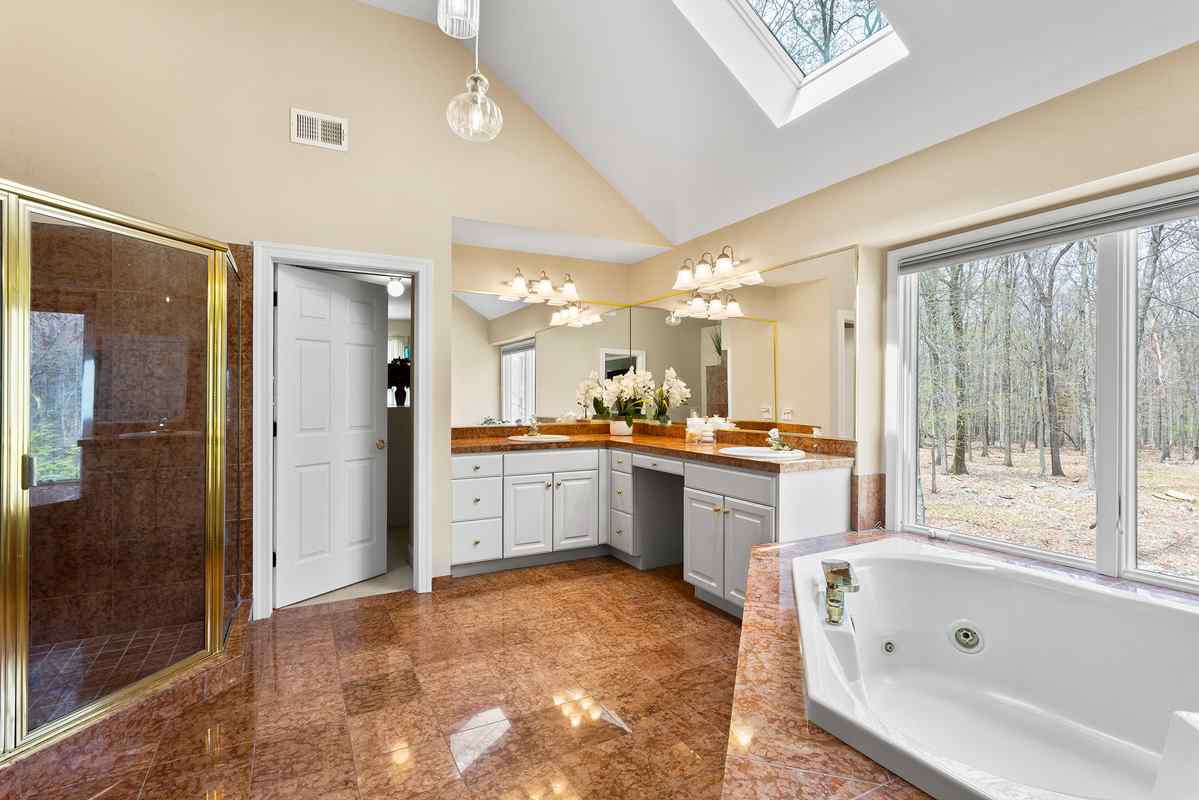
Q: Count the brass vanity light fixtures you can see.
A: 2